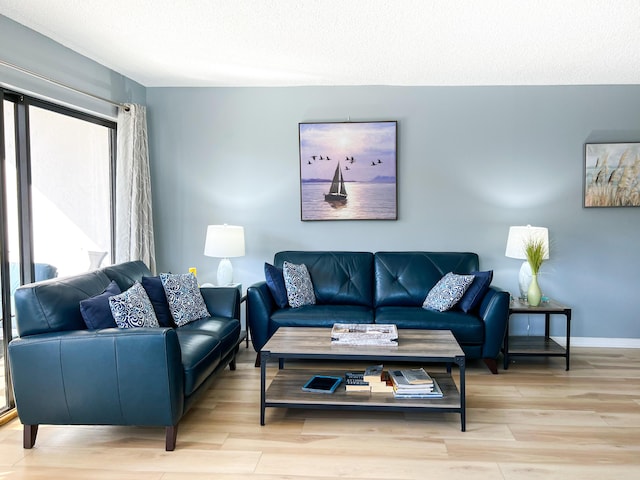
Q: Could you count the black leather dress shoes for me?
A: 0